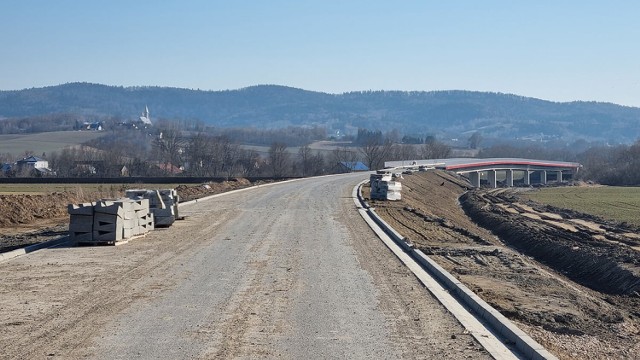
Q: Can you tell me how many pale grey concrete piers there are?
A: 6